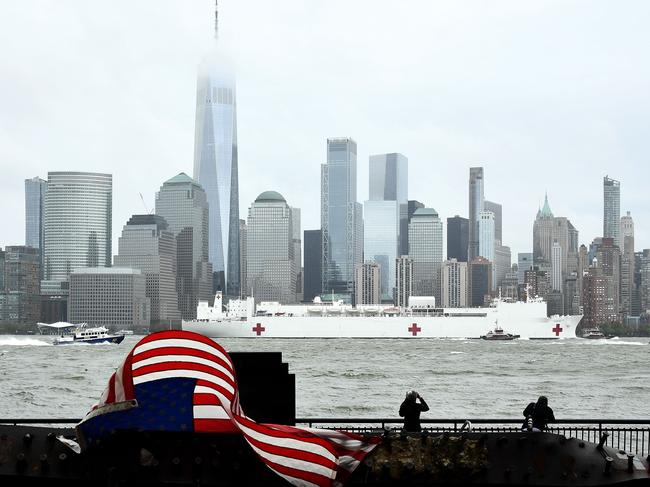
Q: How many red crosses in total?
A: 3